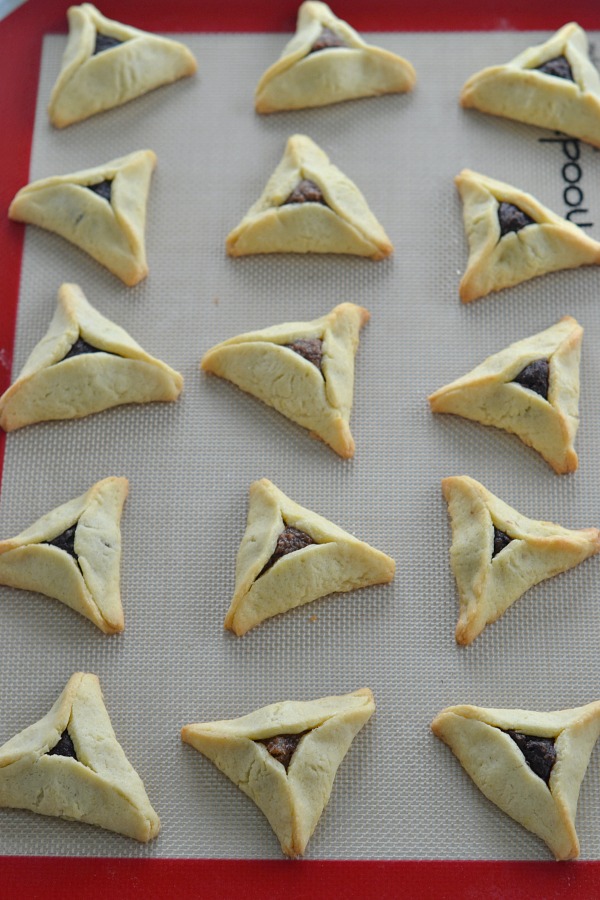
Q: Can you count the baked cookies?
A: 15